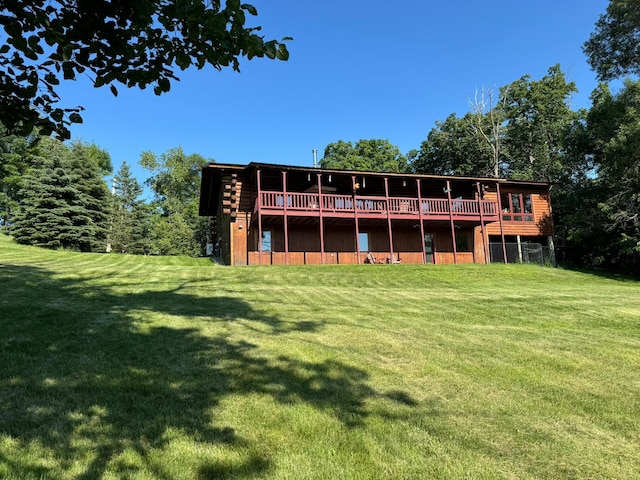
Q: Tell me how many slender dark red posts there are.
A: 9